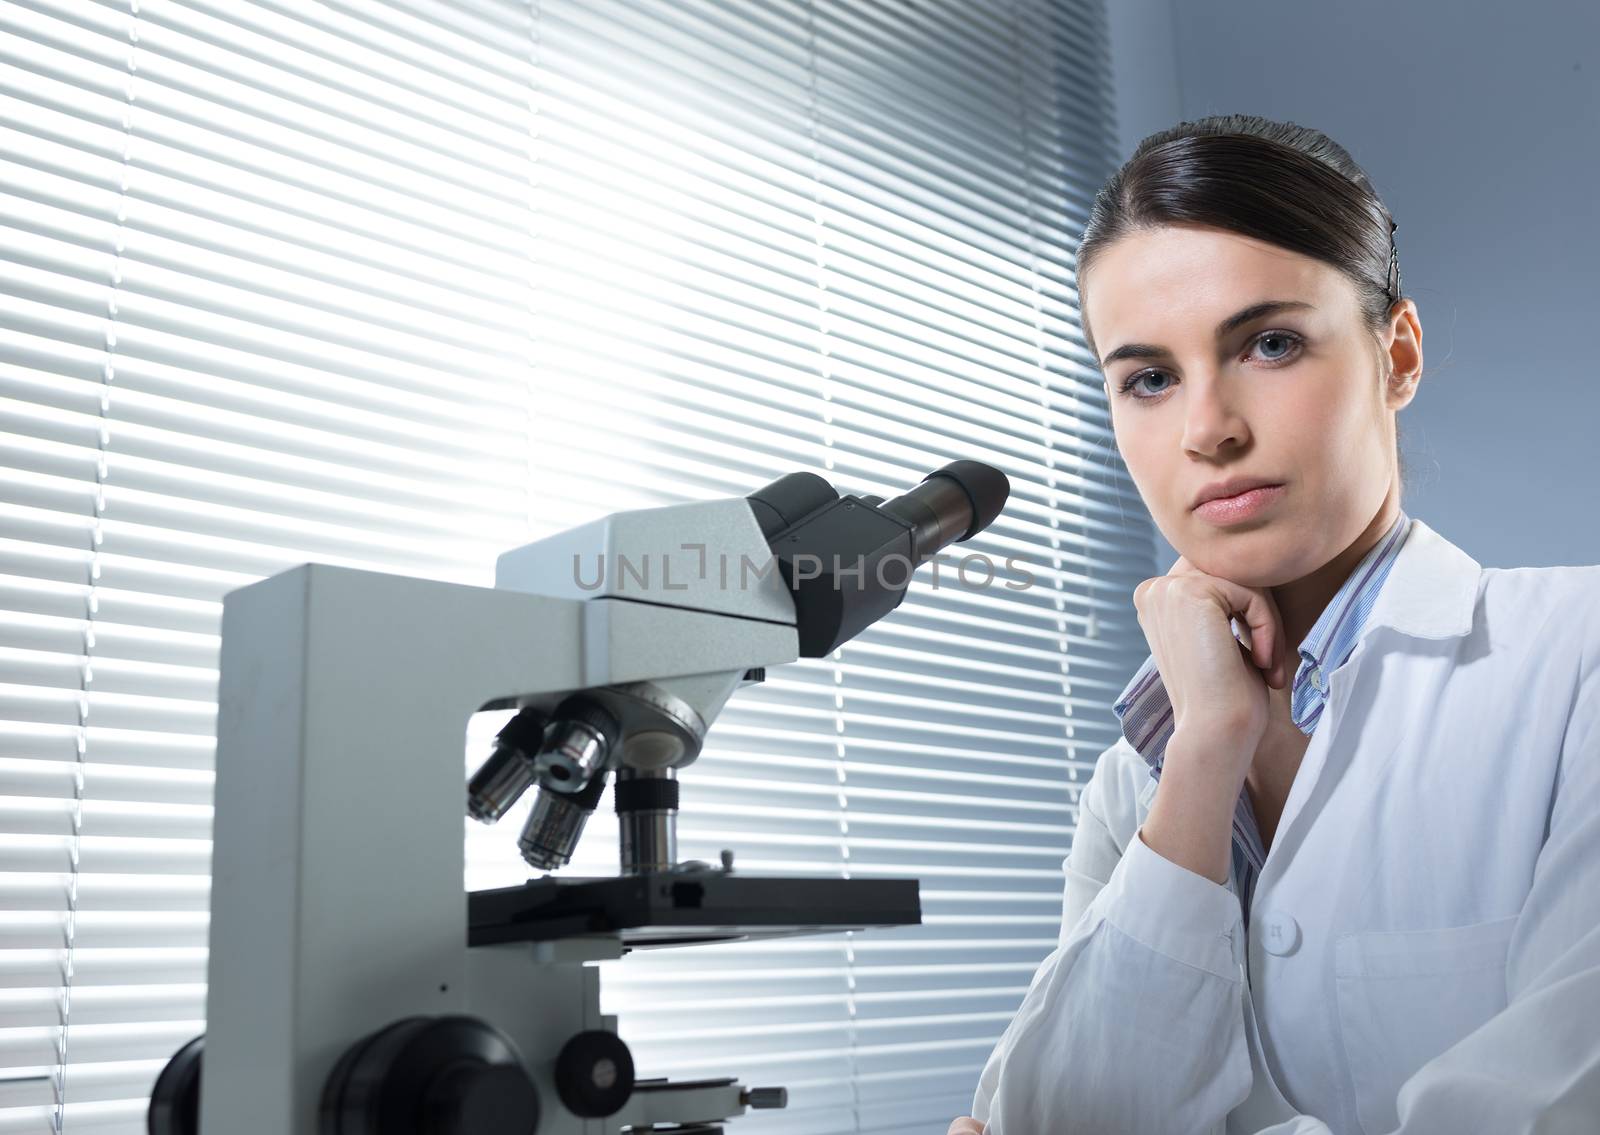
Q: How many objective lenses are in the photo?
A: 4